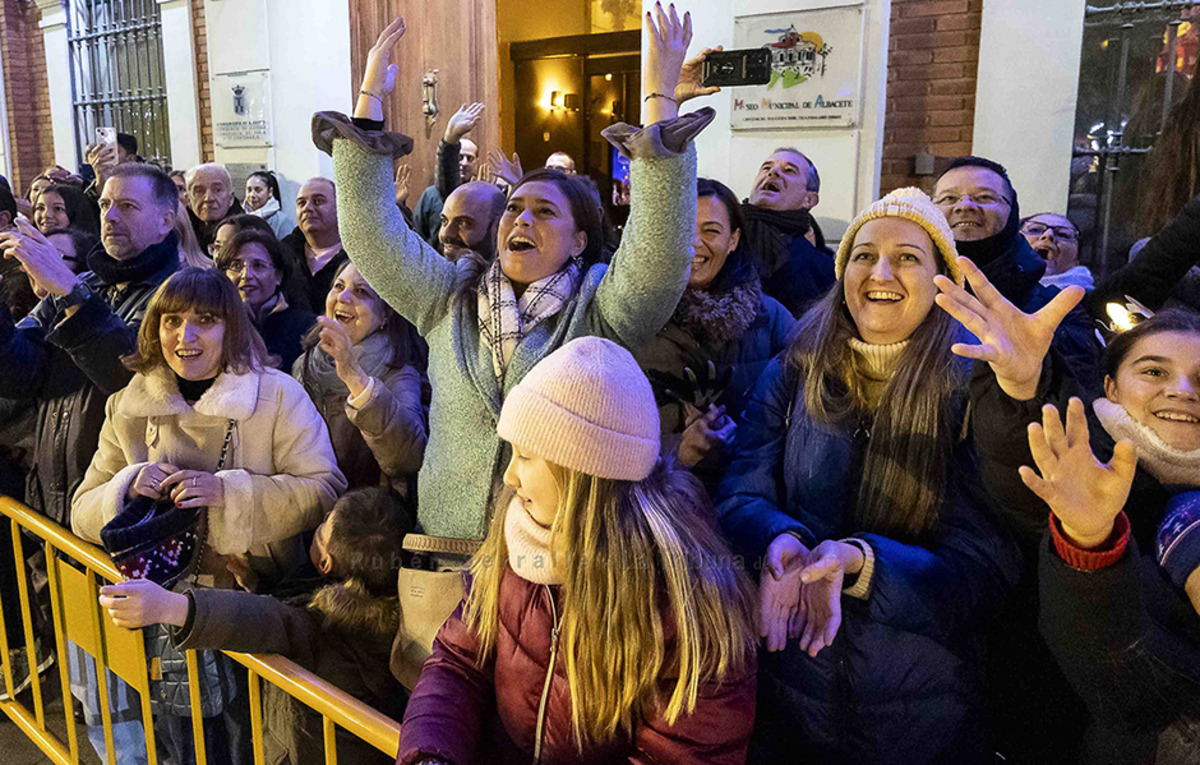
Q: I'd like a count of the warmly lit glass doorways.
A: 1